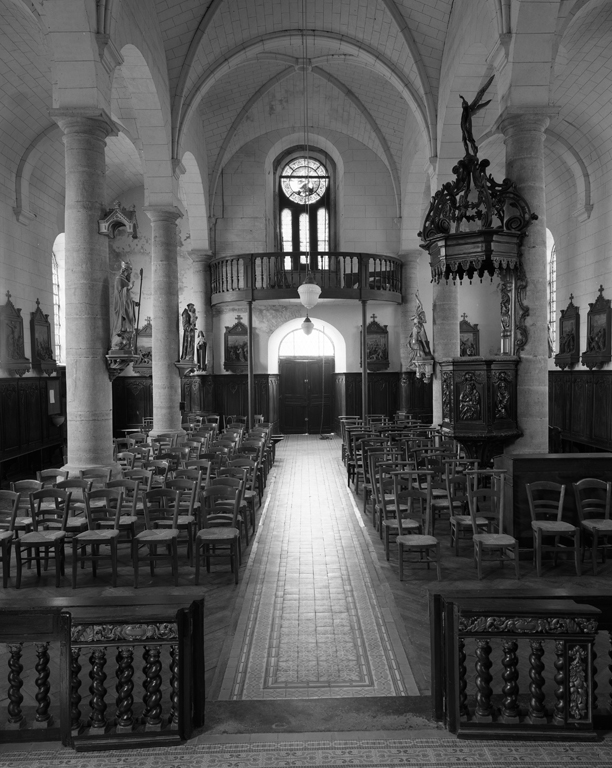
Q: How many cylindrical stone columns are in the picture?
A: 6